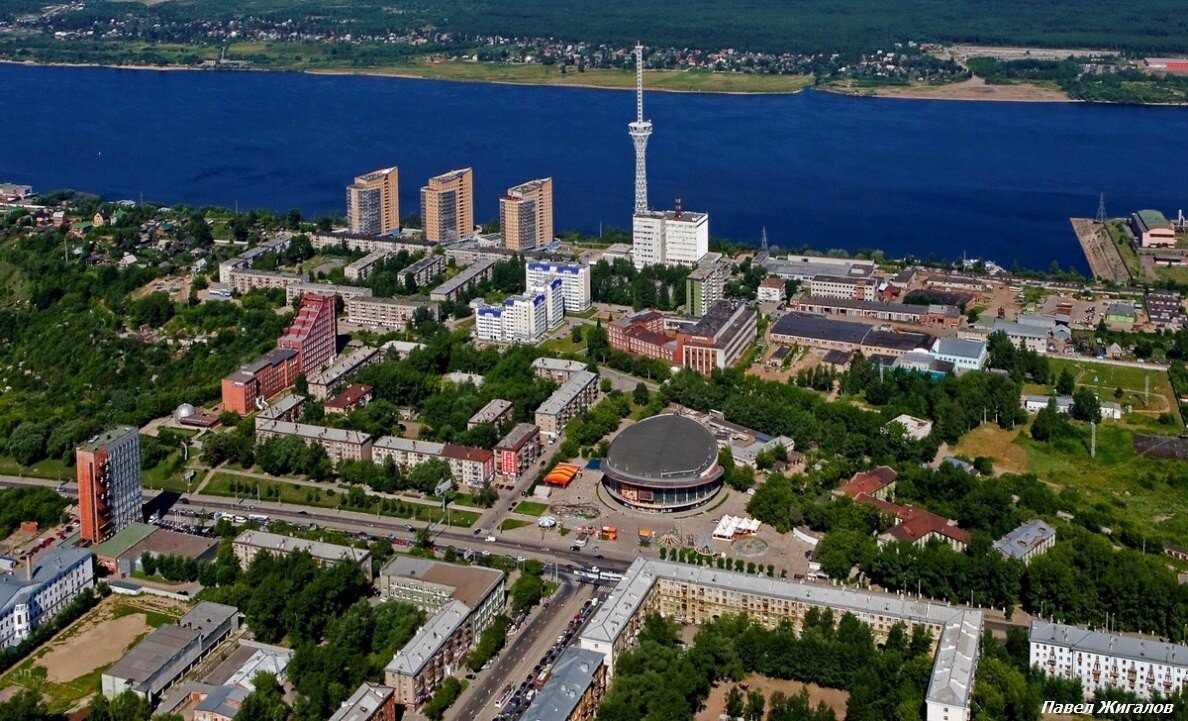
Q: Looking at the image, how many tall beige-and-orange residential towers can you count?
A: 3